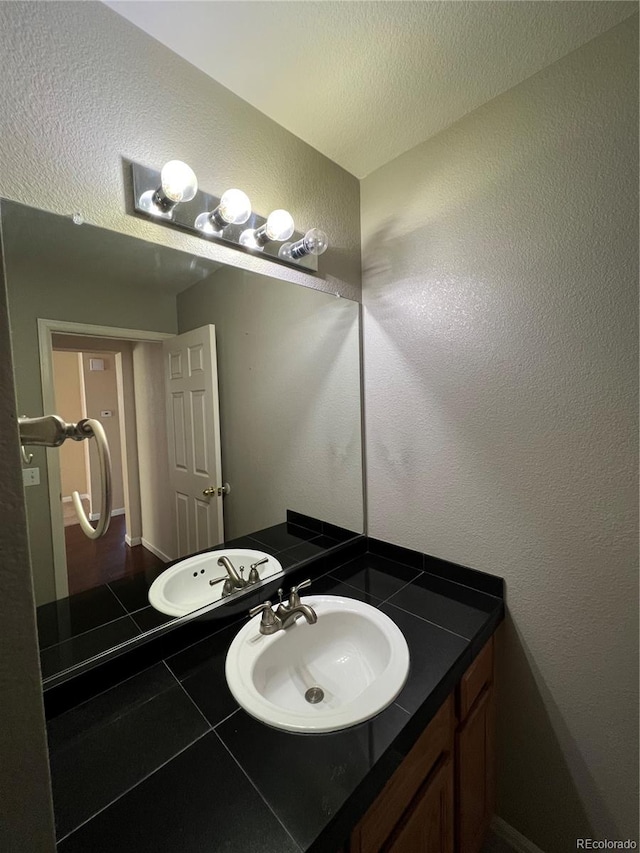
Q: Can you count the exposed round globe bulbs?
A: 4